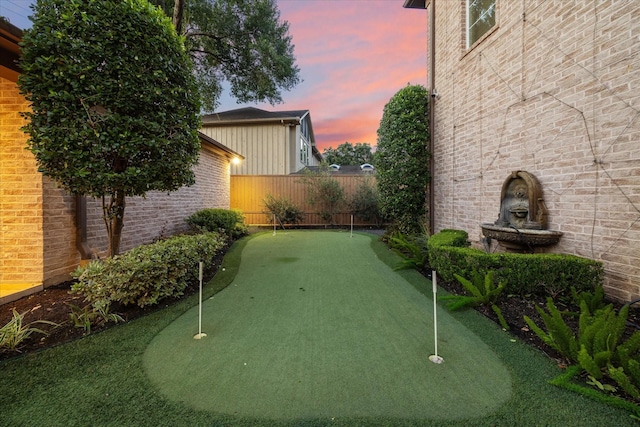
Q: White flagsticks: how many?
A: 4